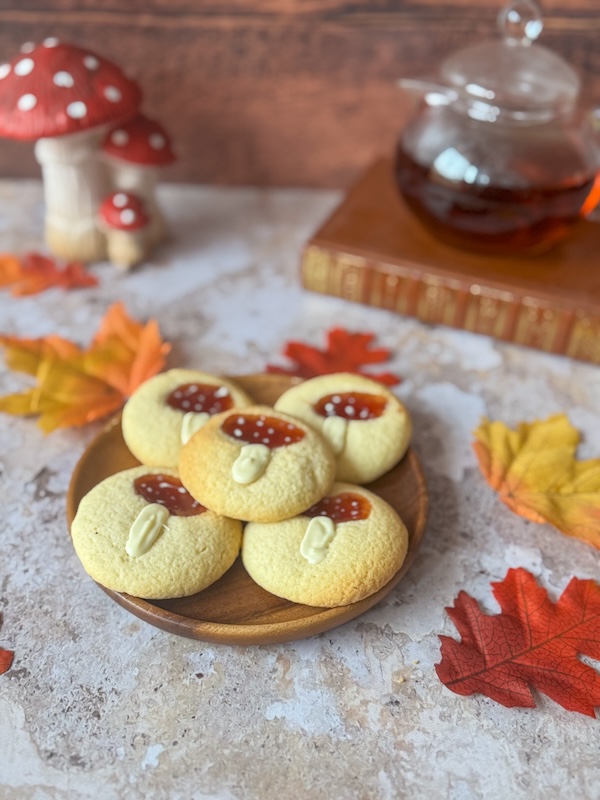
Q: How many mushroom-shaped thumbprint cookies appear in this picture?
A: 5